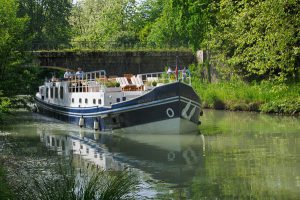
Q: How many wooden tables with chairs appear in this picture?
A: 1